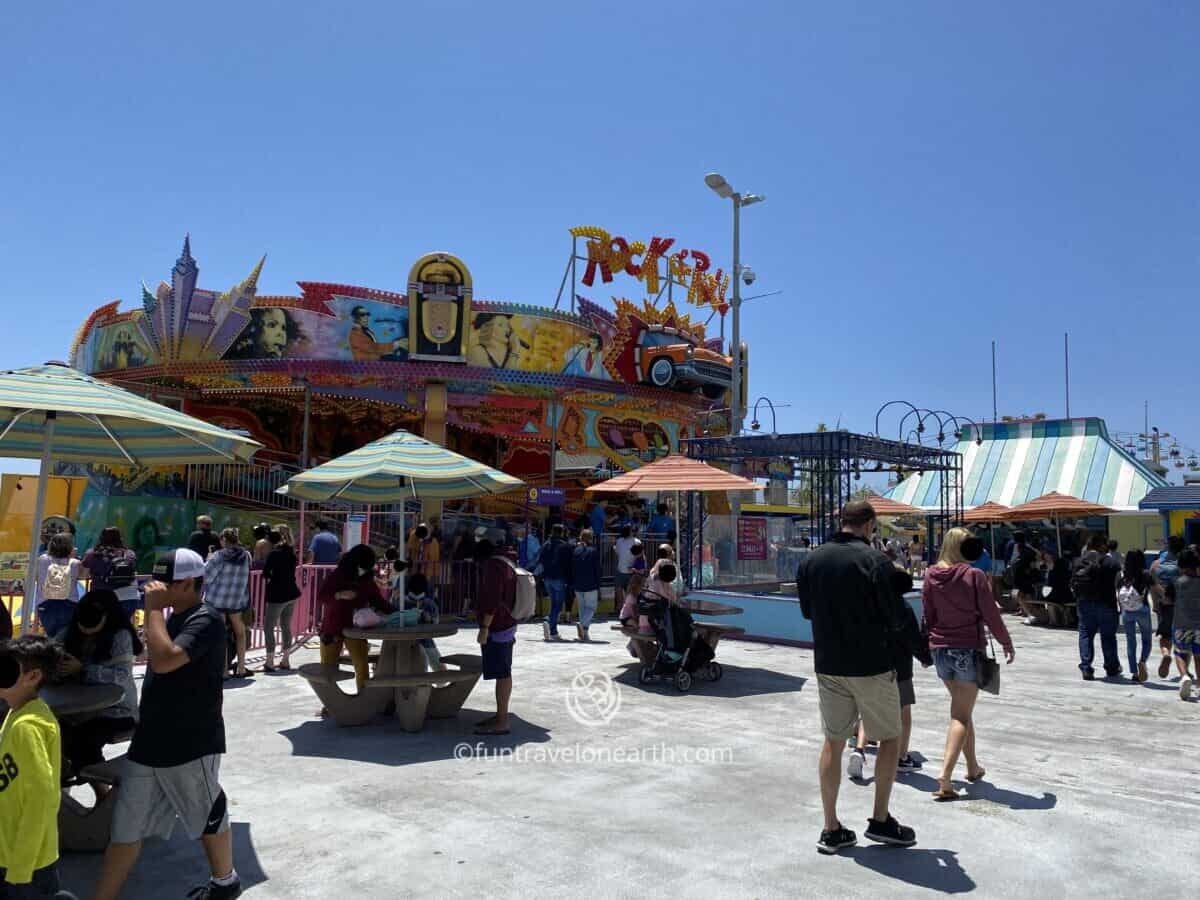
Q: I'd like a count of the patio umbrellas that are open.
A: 6